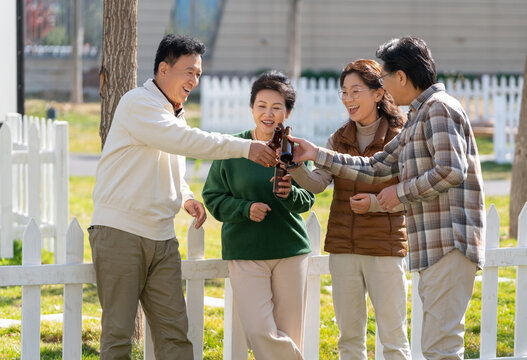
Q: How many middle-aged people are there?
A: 4